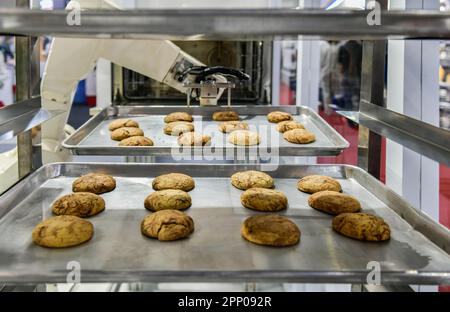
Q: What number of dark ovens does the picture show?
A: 1